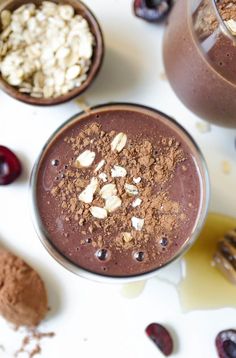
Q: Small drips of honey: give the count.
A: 1